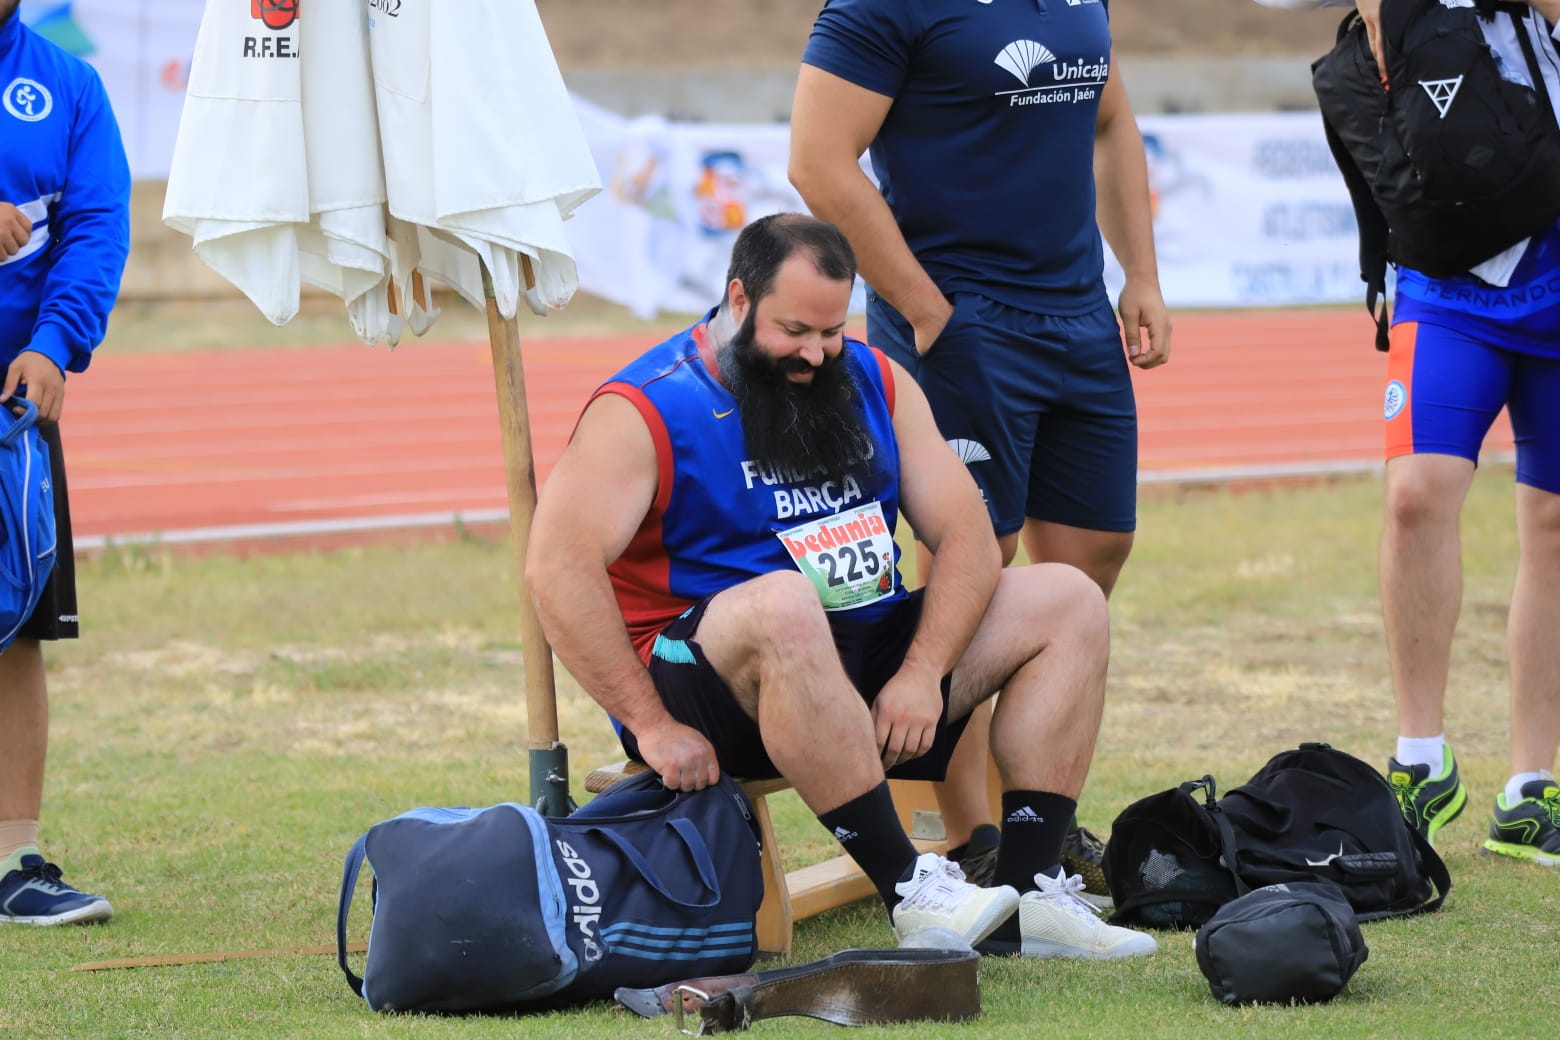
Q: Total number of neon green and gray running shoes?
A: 2